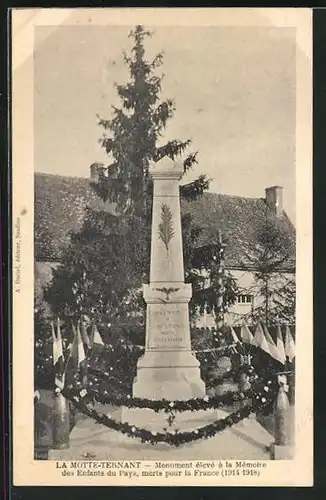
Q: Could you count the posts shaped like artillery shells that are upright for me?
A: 2